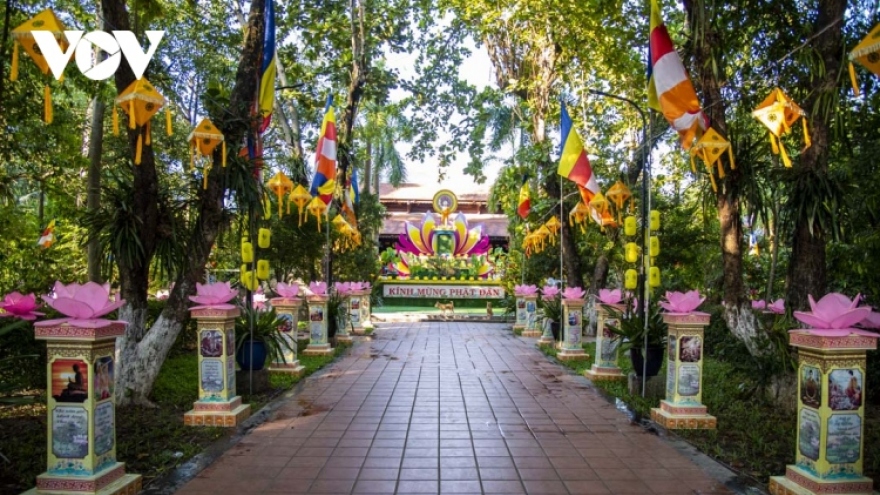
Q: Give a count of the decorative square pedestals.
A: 14